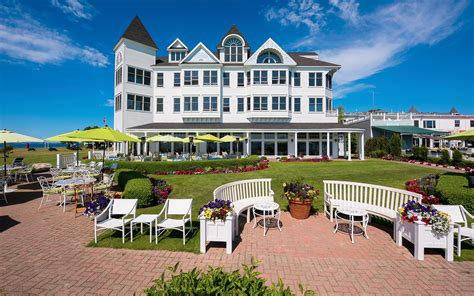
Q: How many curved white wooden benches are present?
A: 2